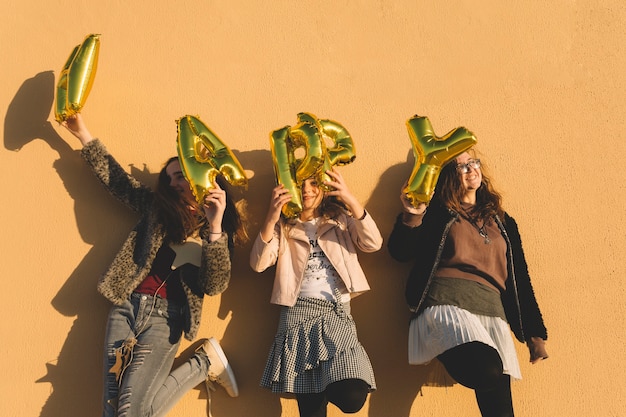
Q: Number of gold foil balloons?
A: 5